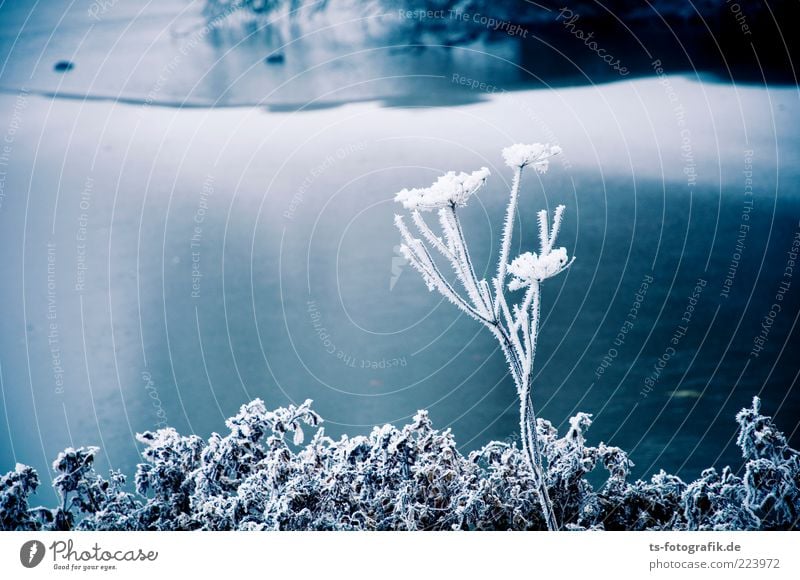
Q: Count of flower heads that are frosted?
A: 3